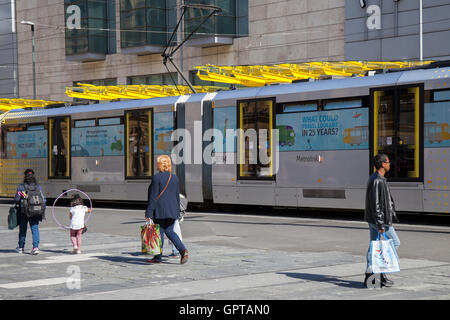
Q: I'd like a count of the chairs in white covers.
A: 0